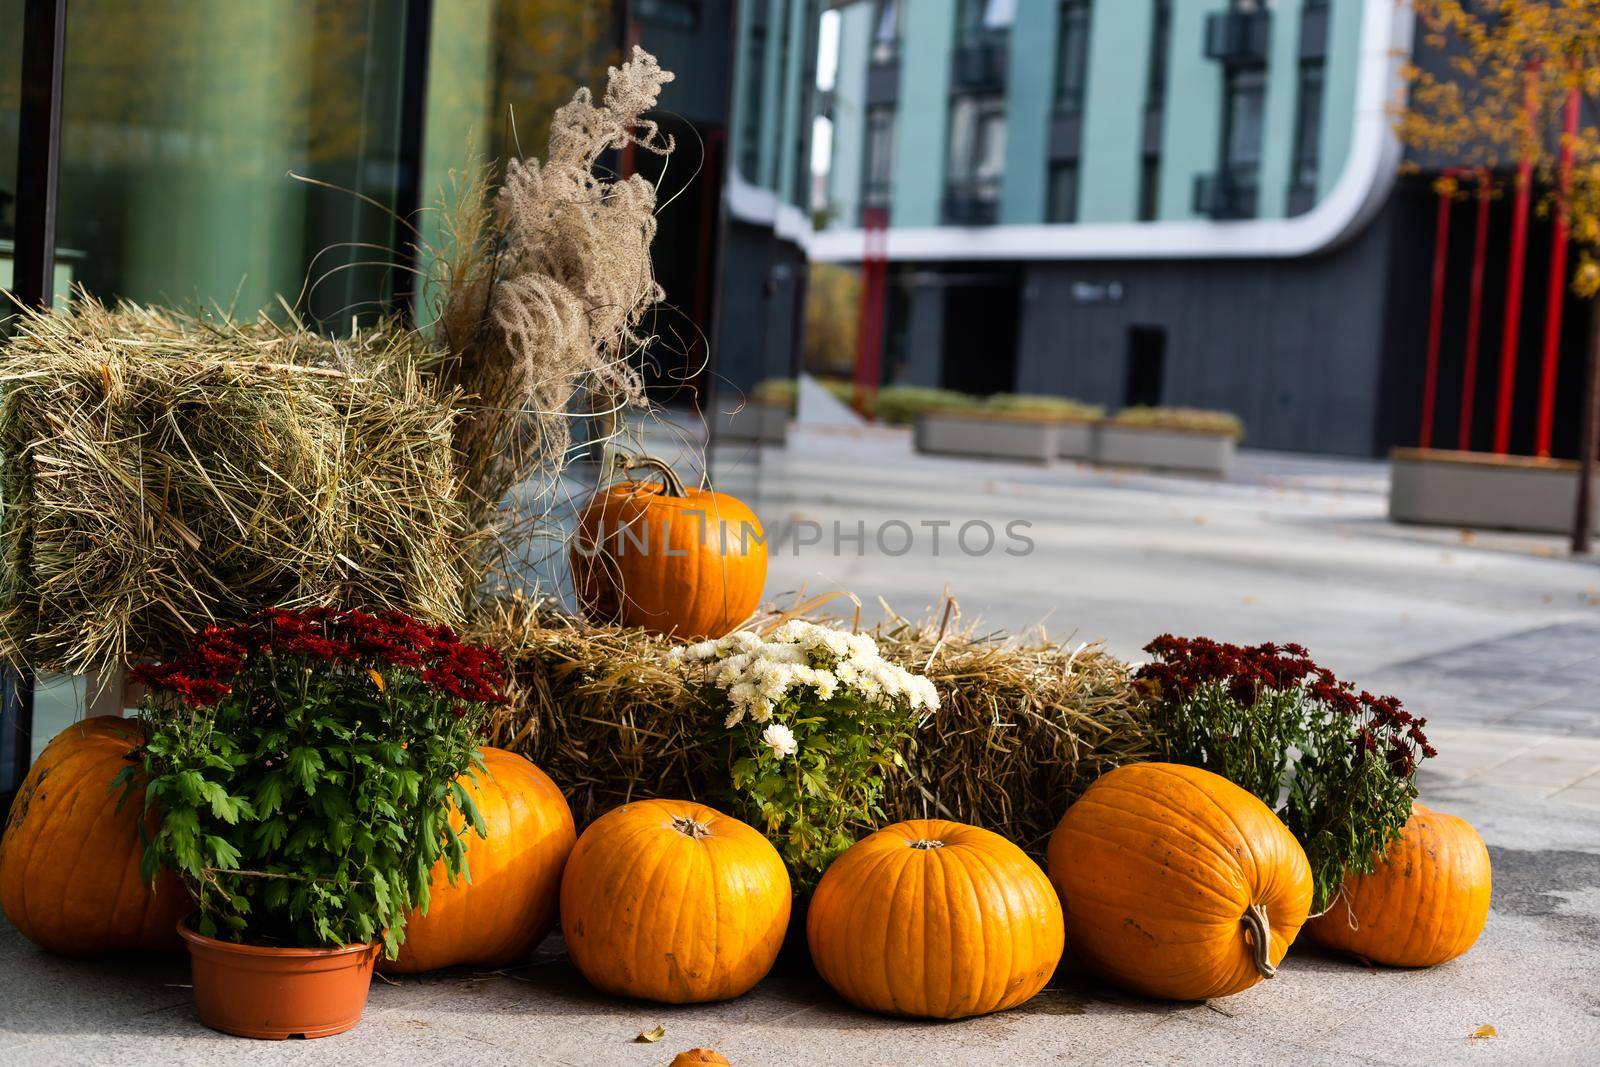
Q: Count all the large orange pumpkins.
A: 7